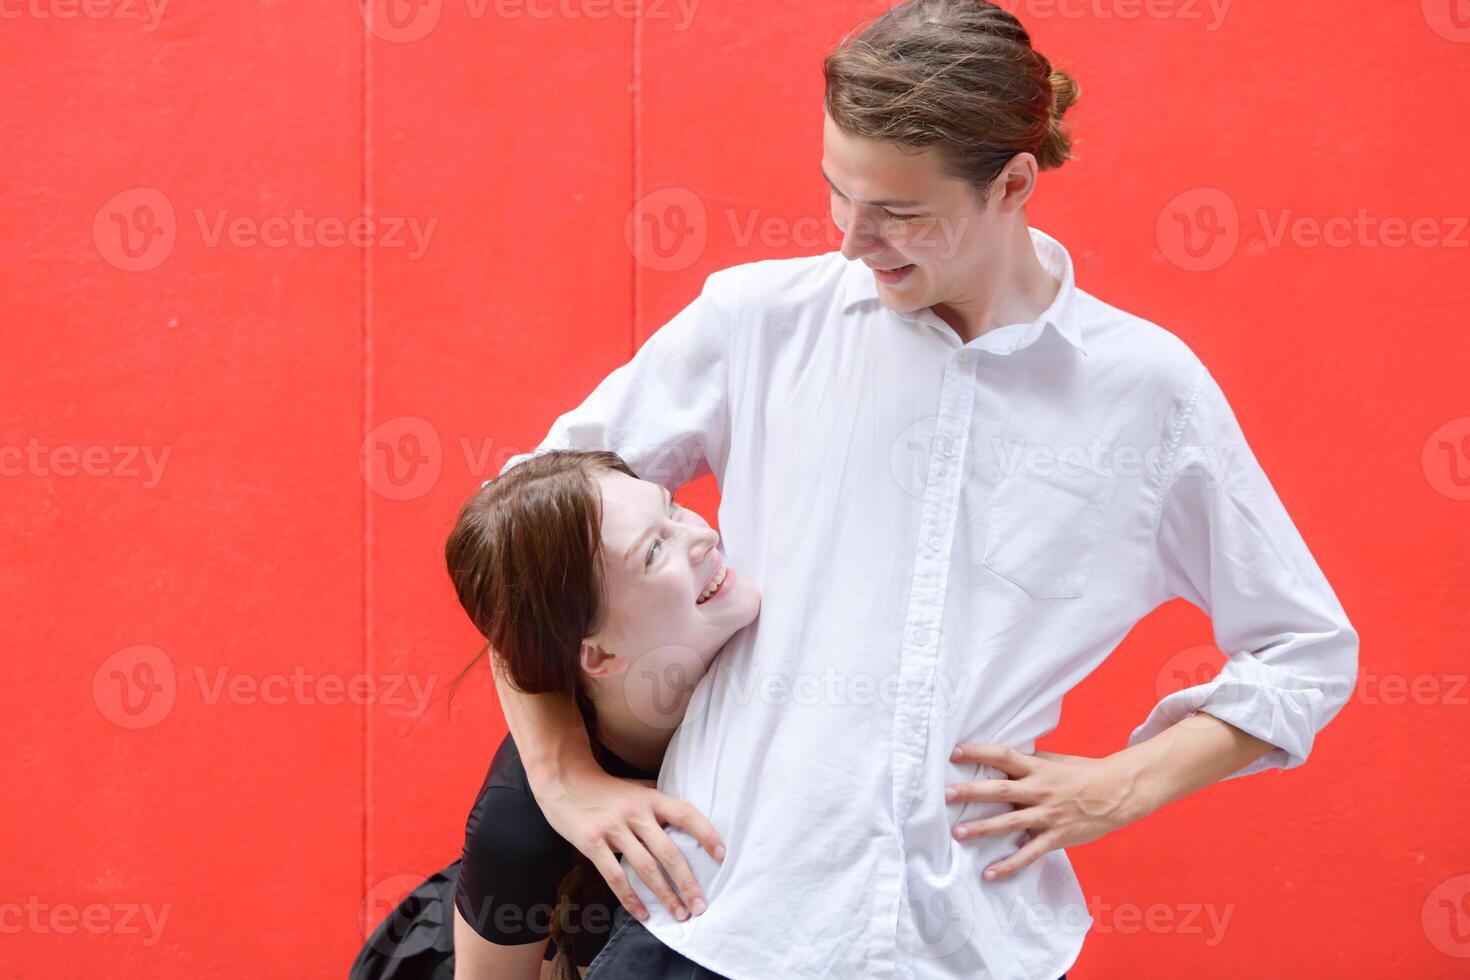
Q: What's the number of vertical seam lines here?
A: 2